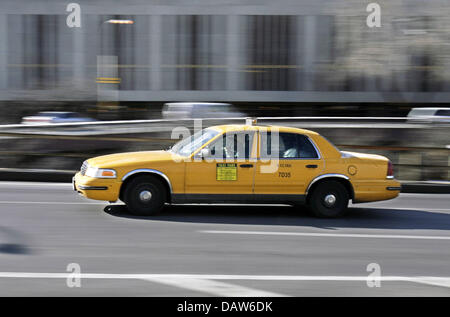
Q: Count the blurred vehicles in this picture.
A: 3